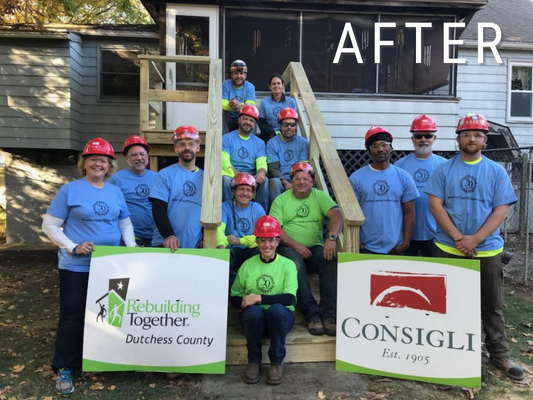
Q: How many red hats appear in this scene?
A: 11